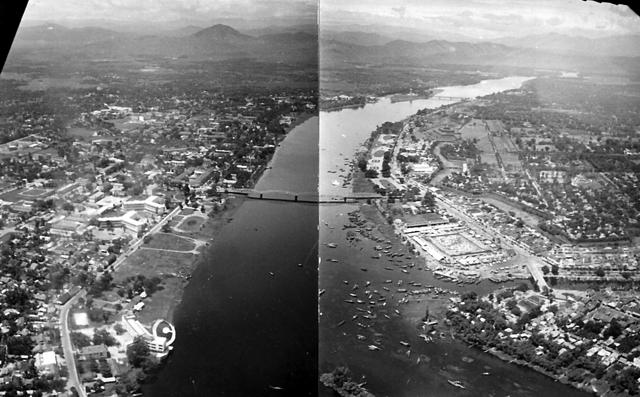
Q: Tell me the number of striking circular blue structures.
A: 0